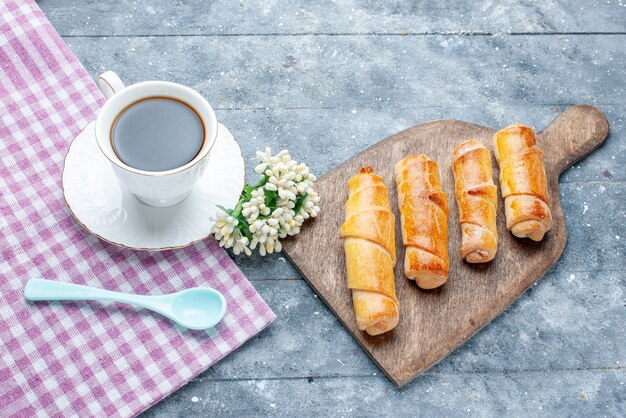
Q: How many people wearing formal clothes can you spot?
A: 0